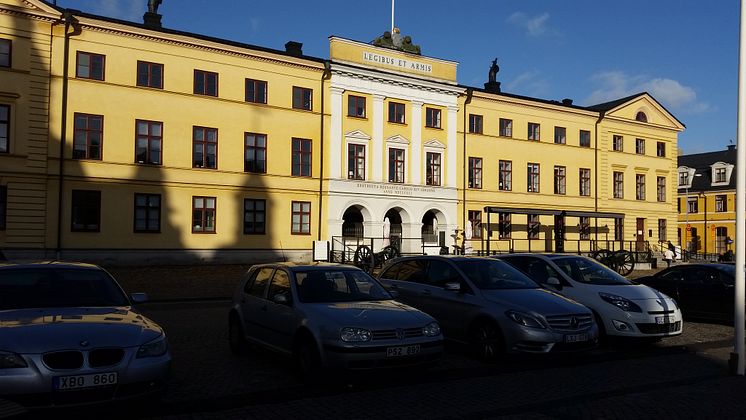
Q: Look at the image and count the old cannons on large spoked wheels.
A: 2